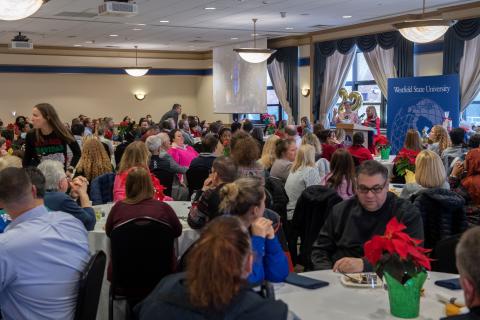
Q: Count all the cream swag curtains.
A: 4